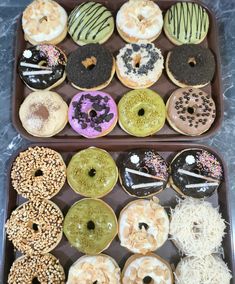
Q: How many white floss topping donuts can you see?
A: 2